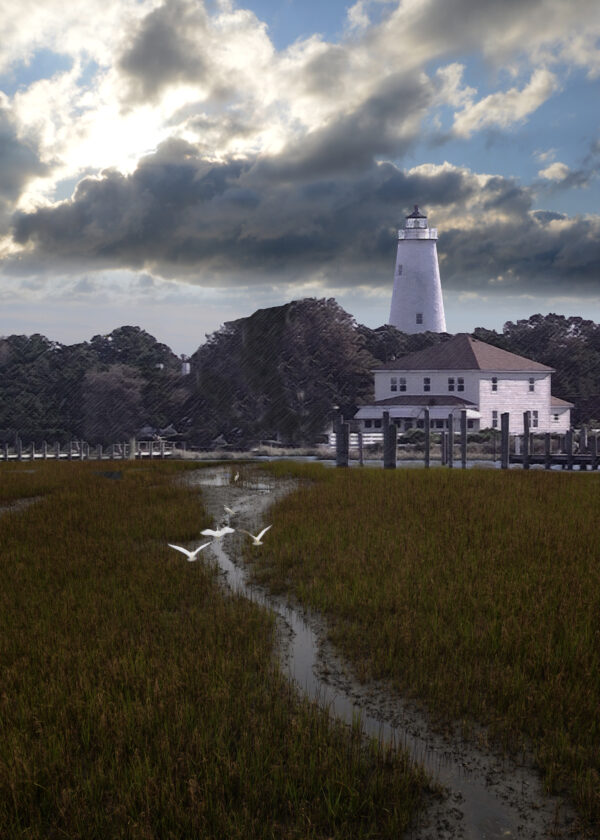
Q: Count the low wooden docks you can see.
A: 2